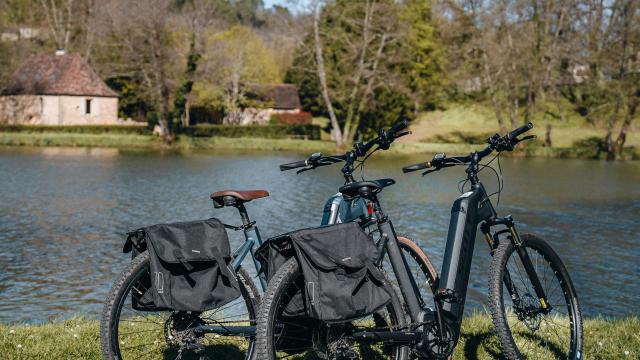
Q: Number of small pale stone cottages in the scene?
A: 2